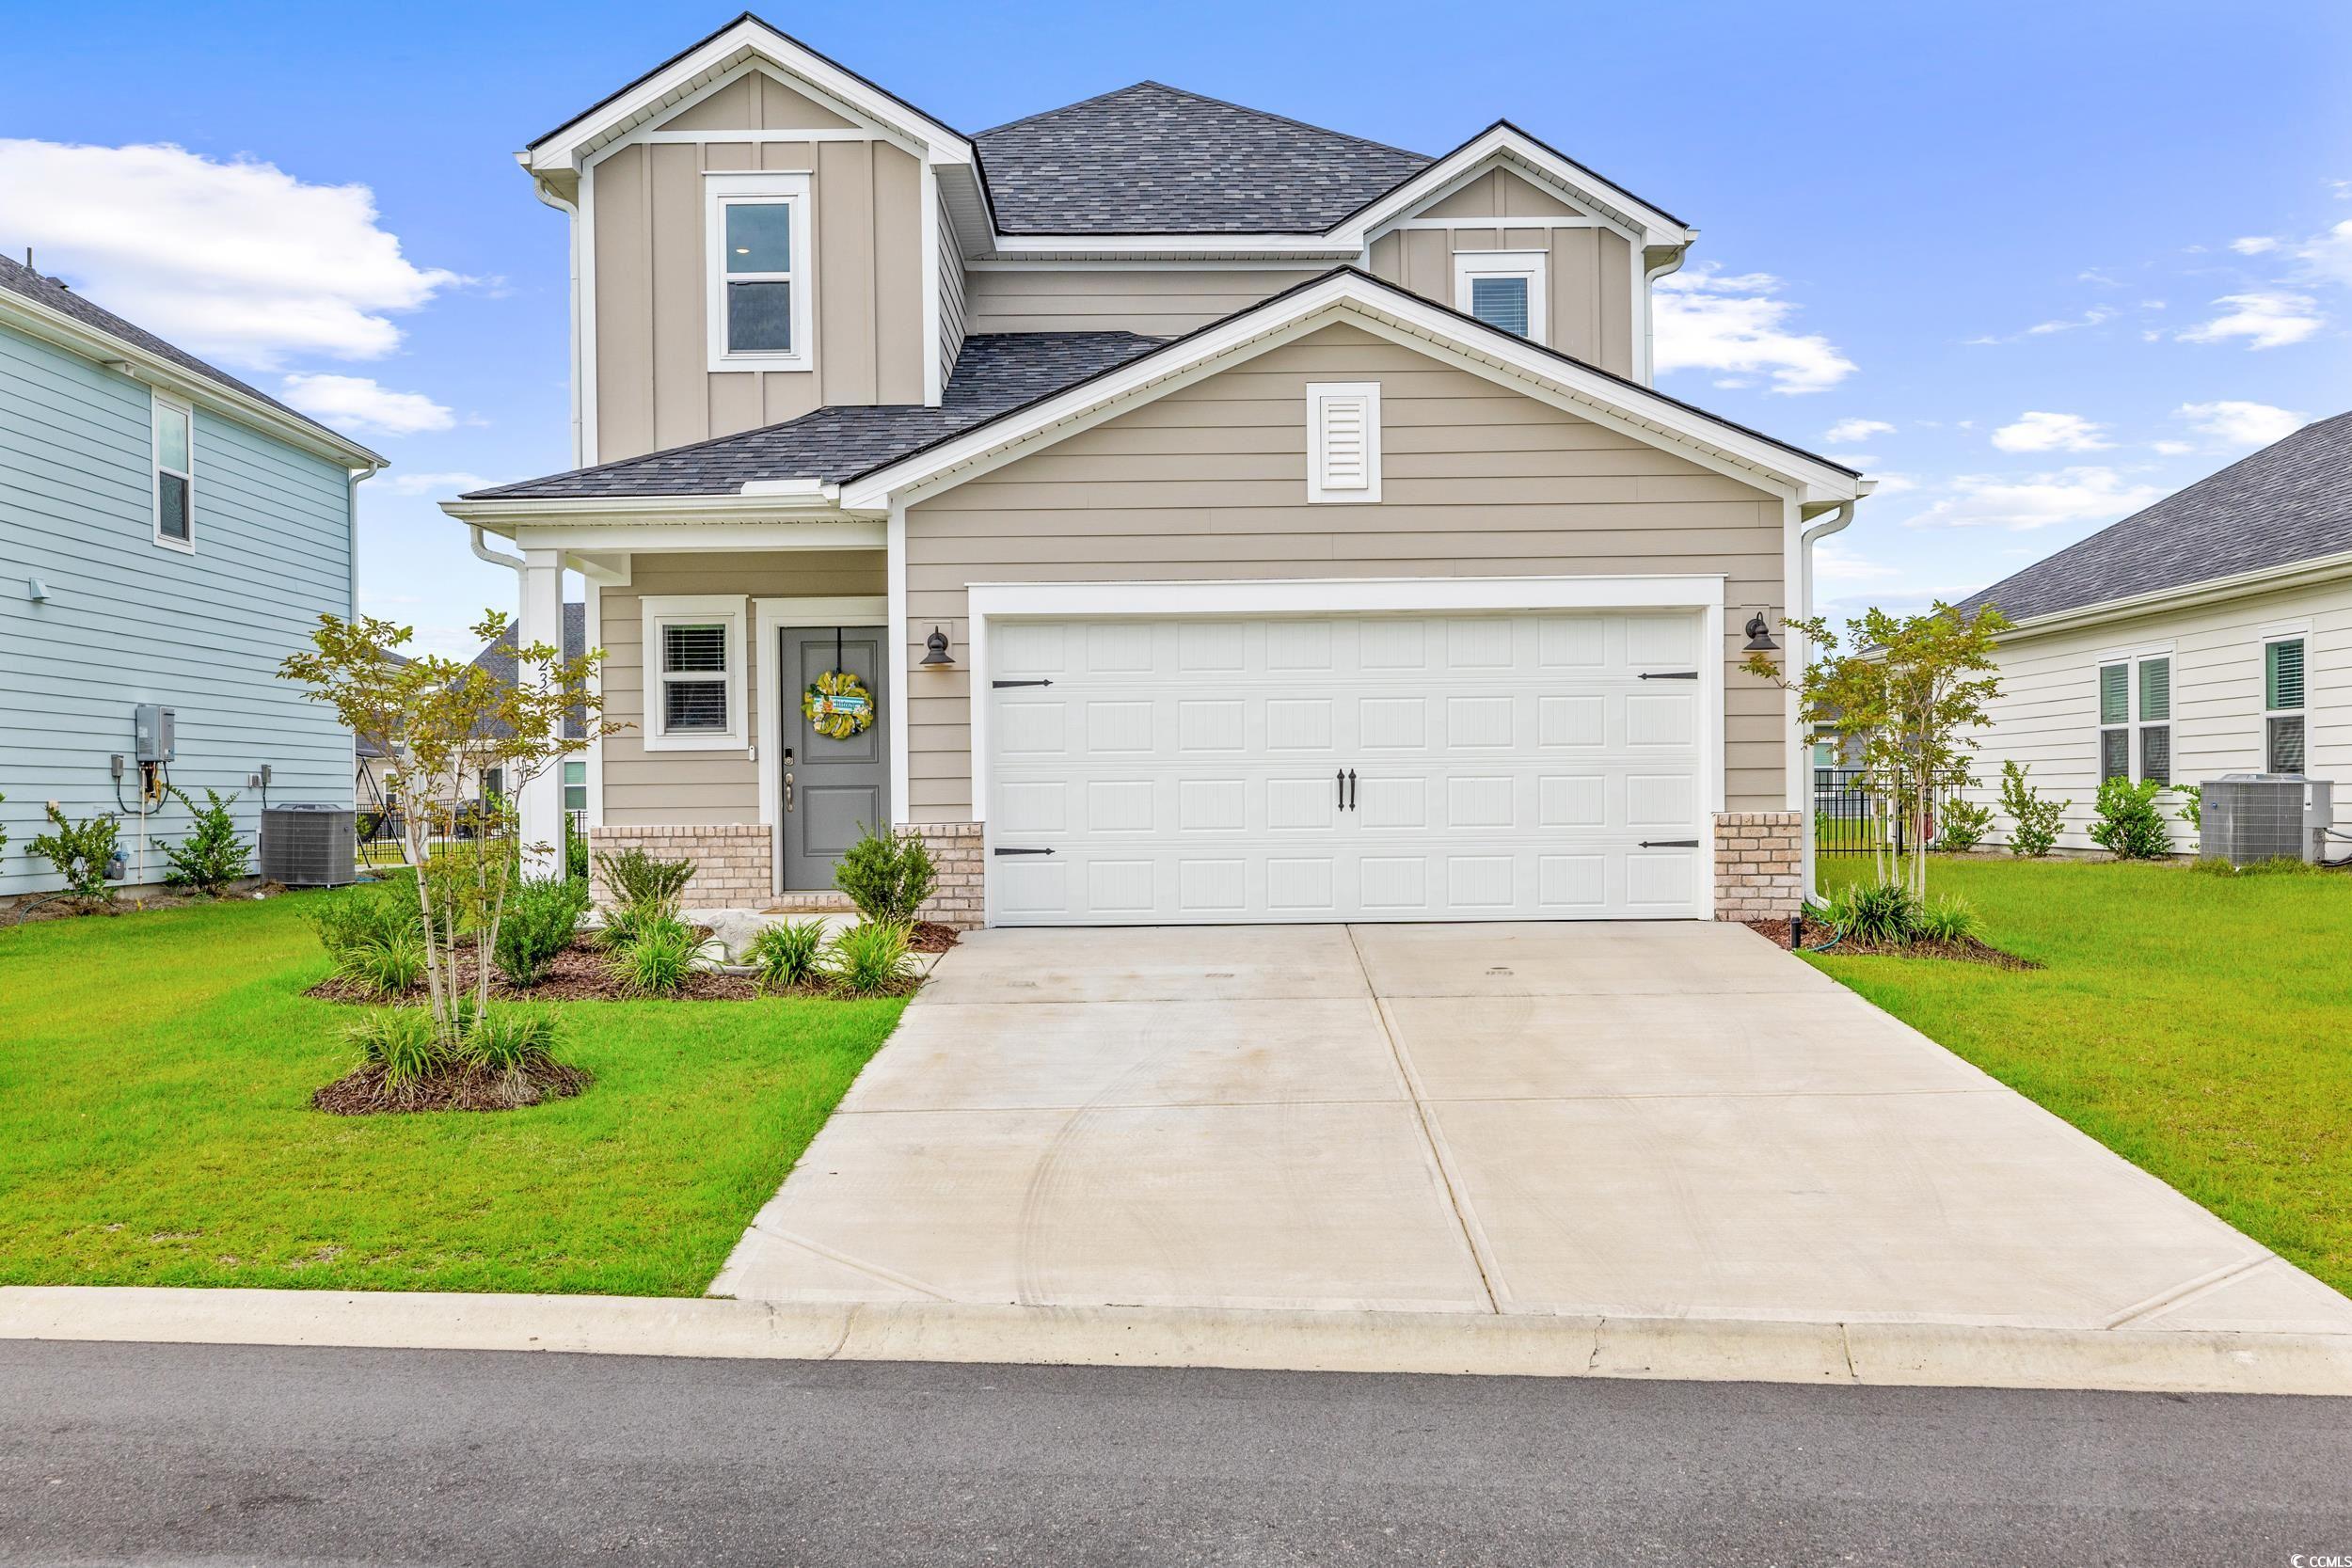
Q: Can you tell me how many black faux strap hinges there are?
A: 4